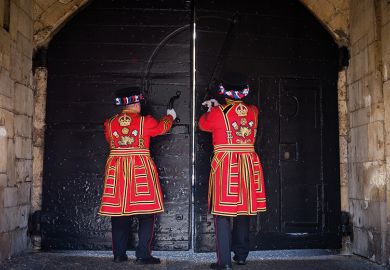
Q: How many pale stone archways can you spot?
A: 1